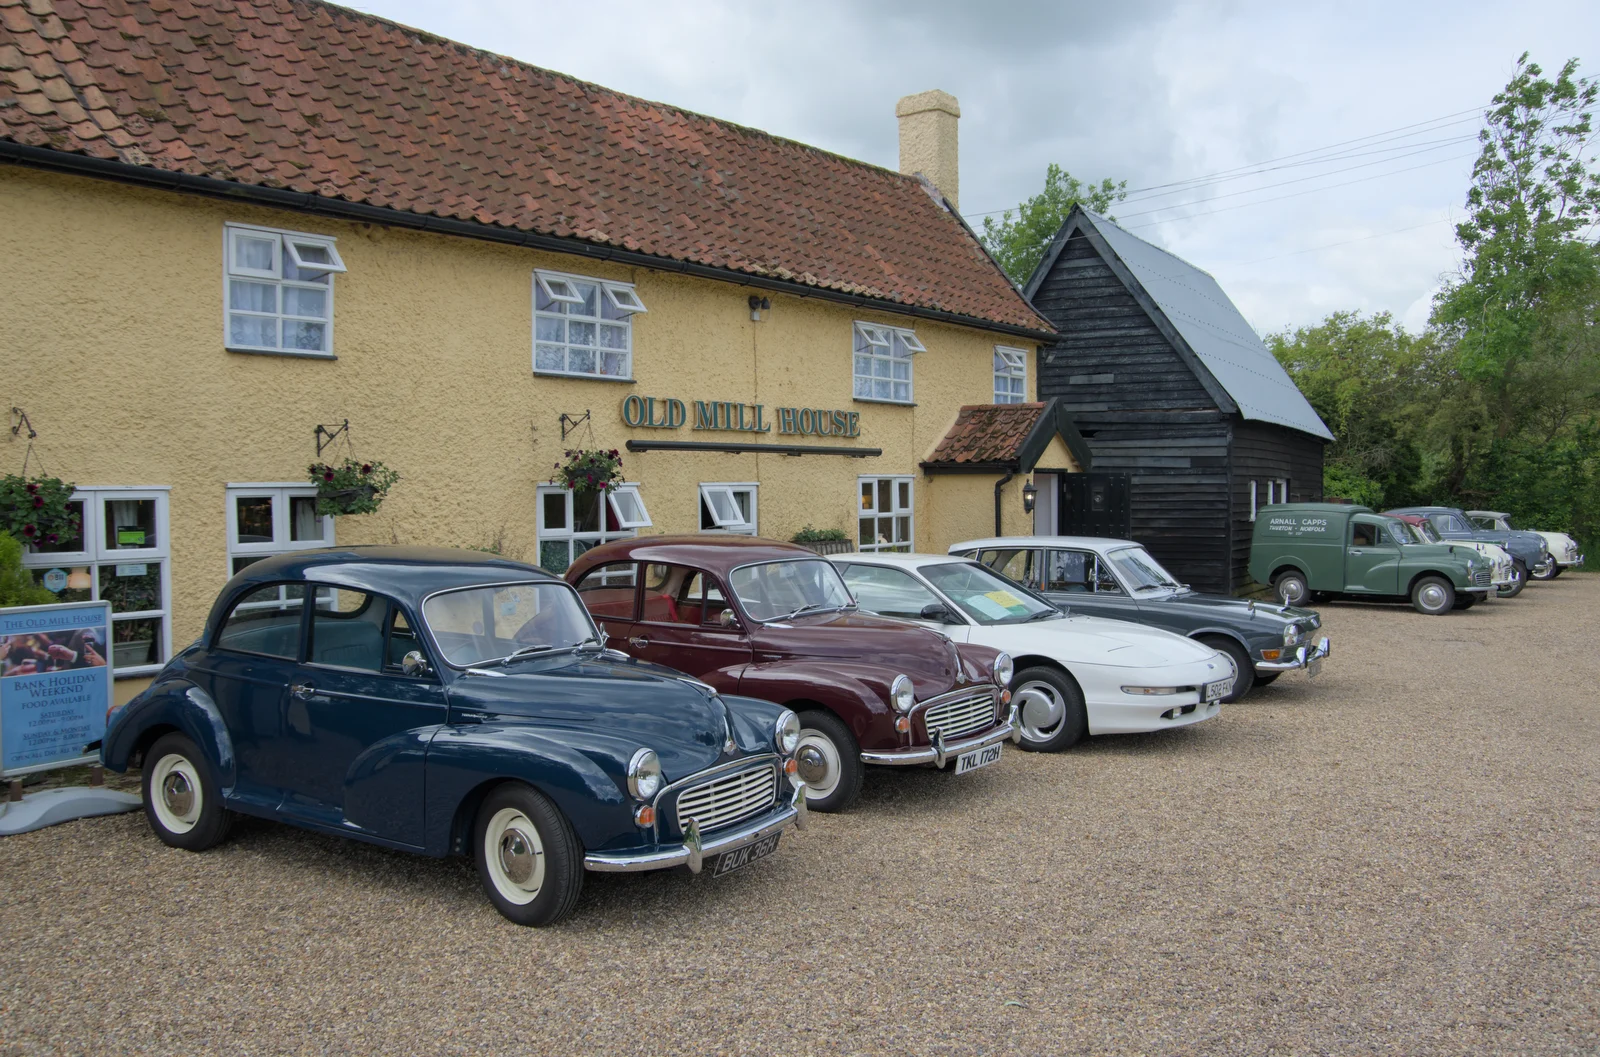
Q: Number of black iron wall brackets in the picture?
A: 3